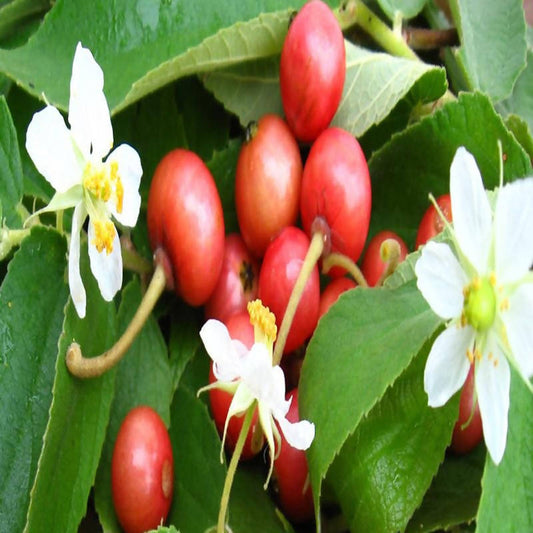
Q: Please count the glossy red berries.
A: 13